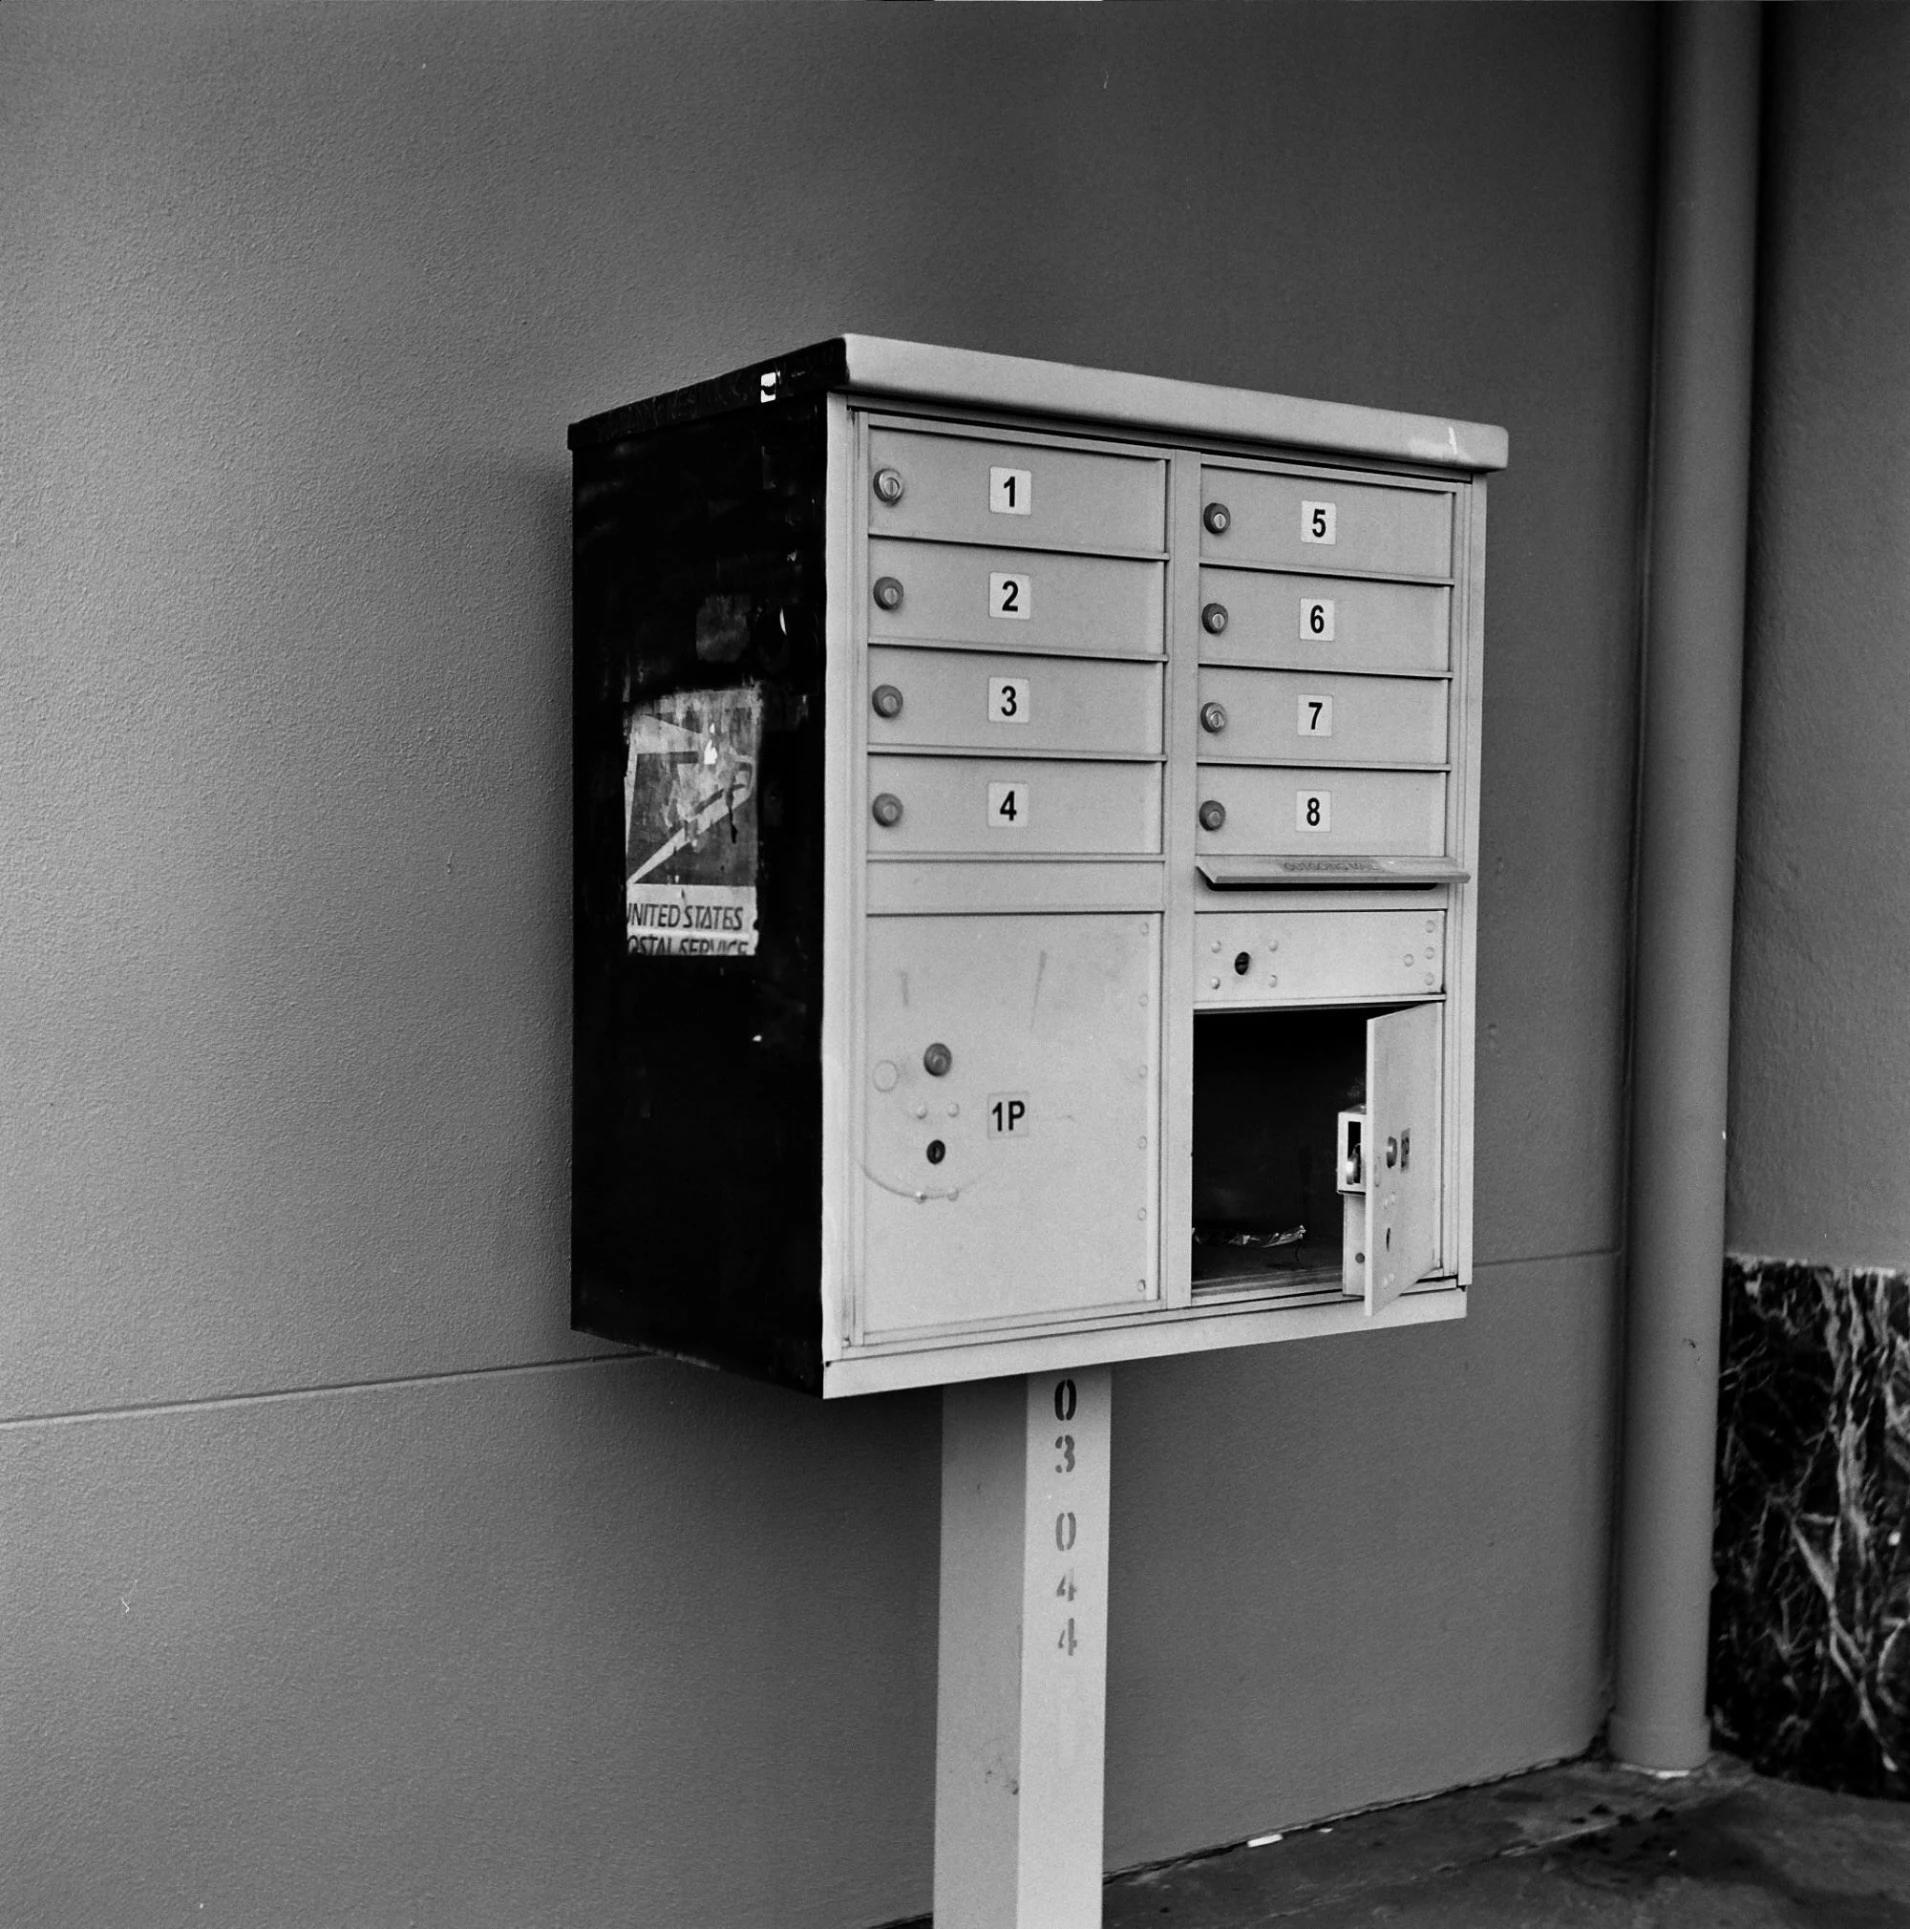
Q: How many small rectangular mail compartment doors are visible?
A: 8